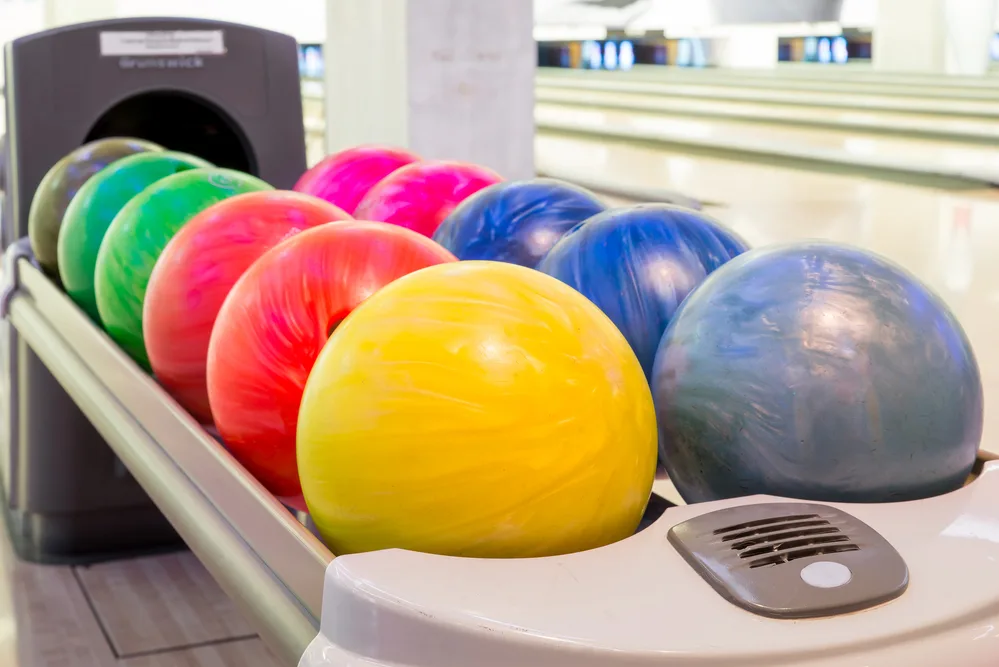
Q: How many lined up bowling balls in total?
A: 11